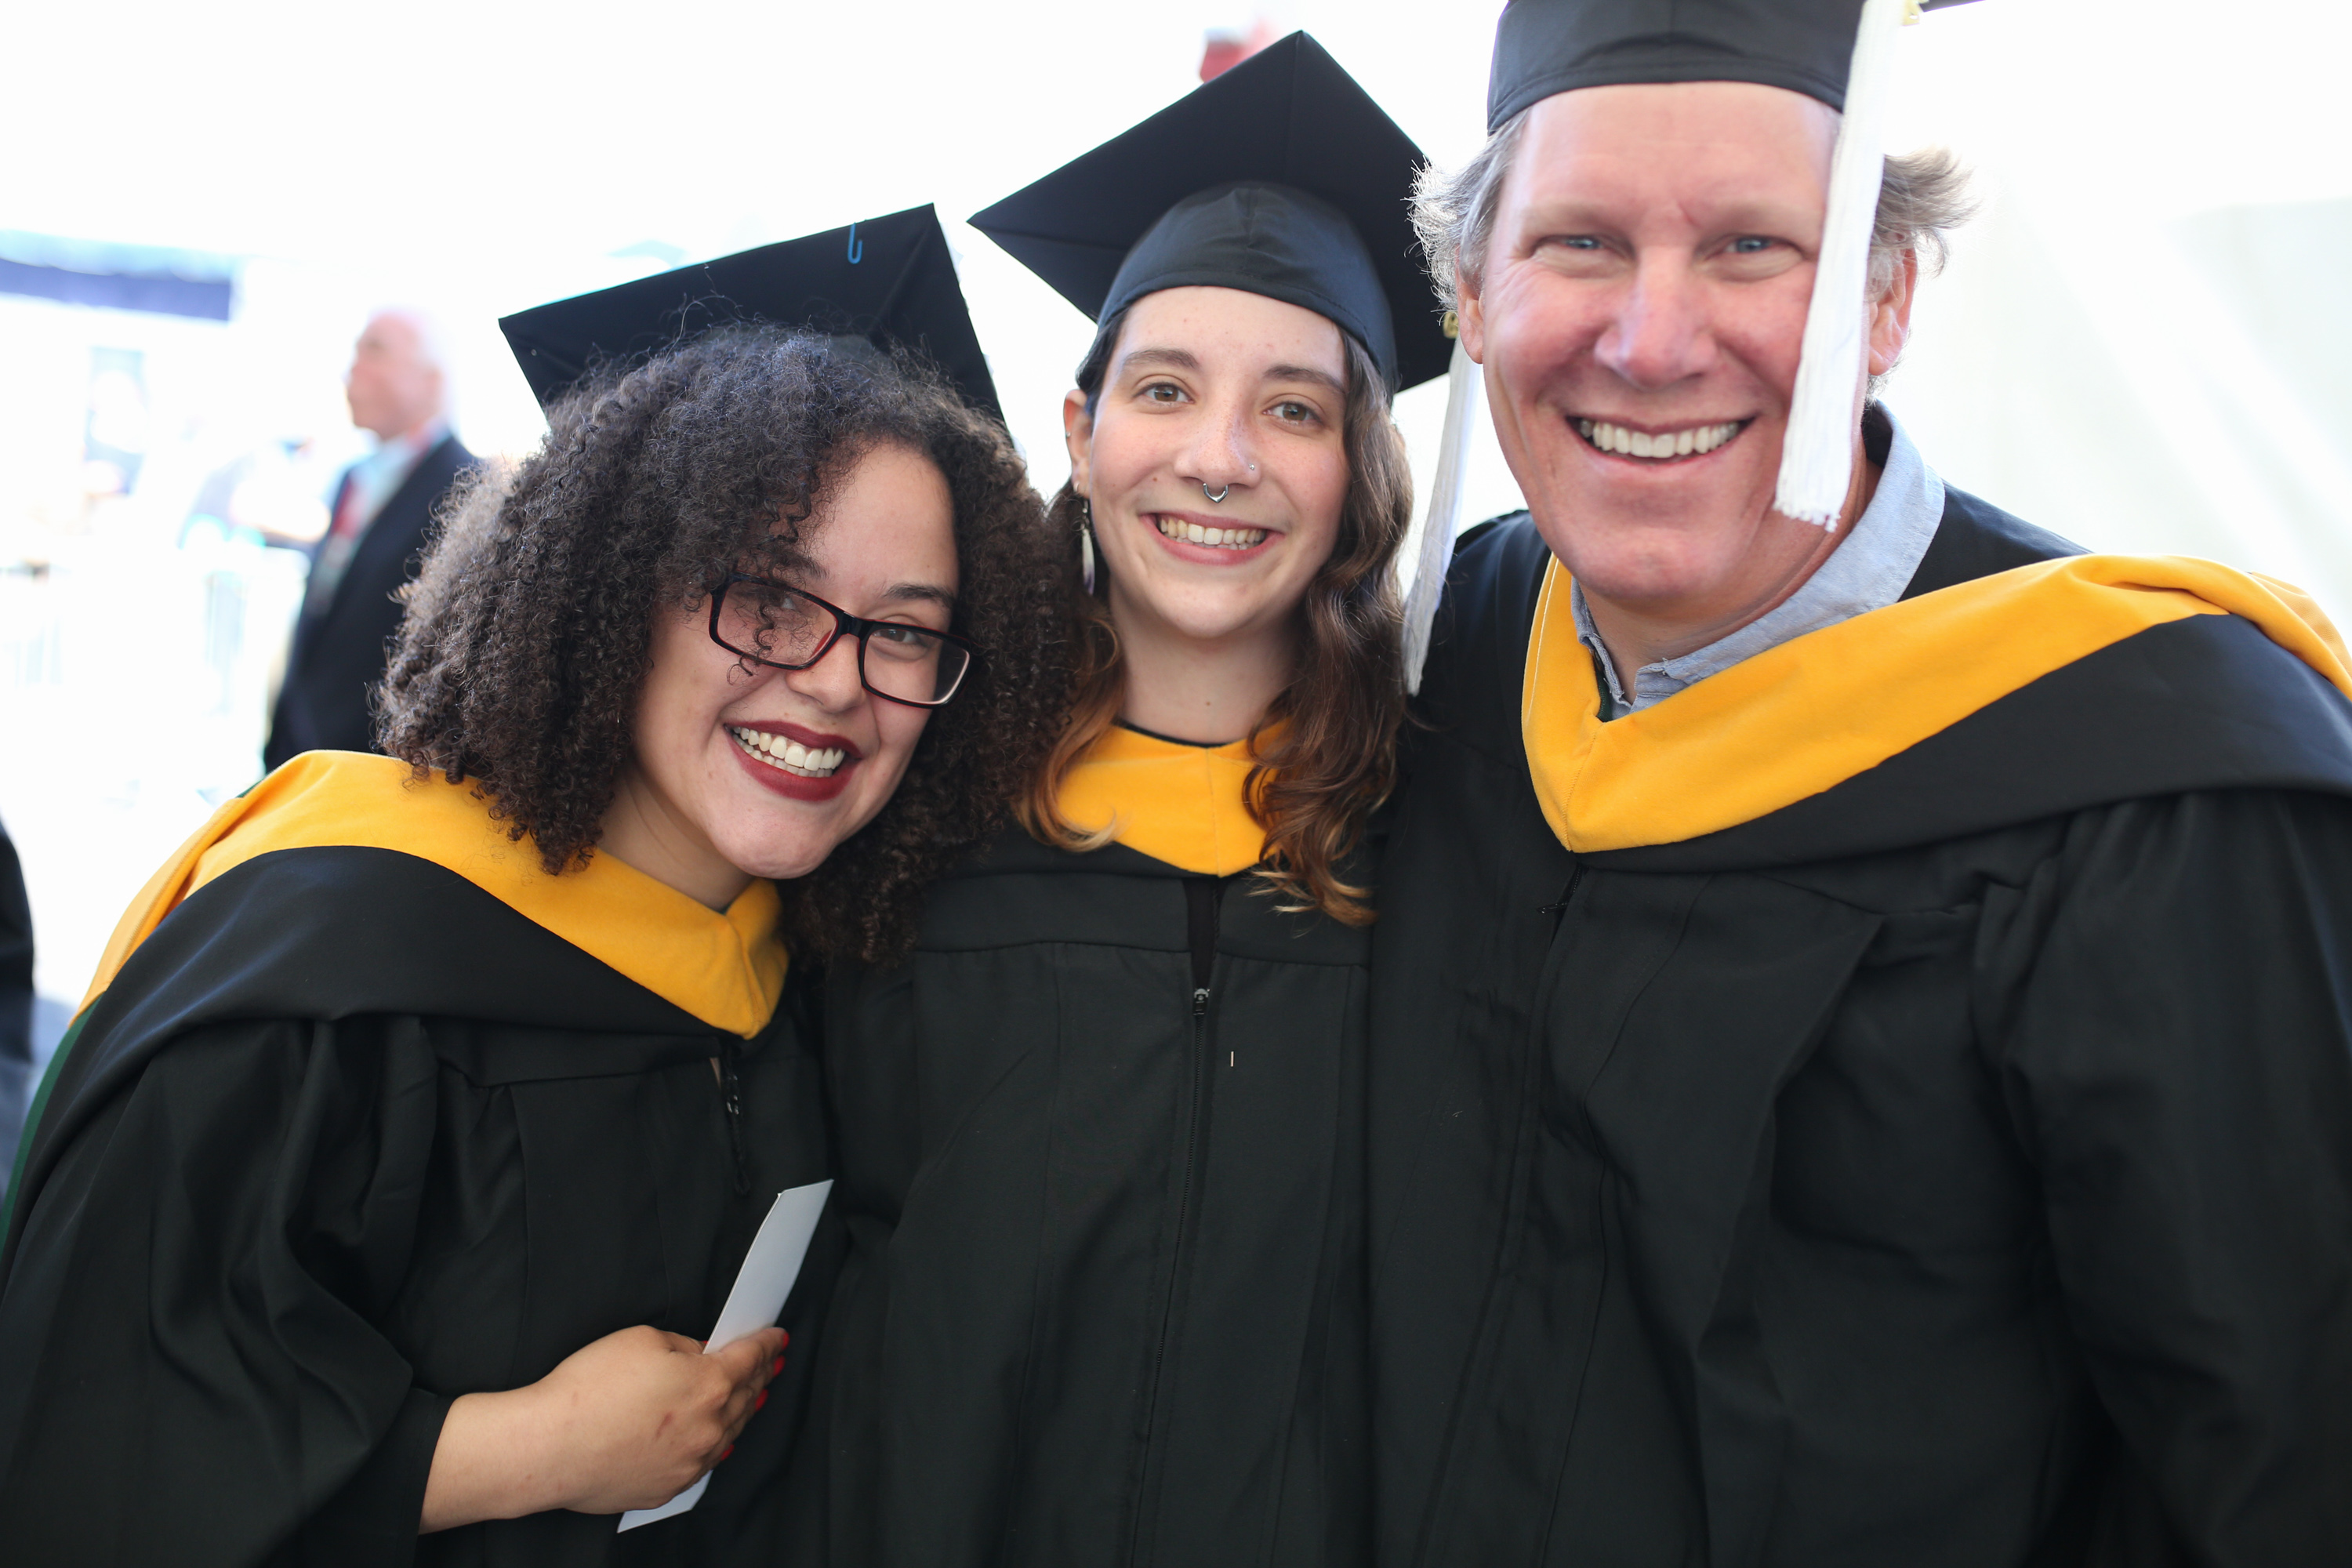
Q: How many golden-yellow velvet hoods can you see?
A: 3